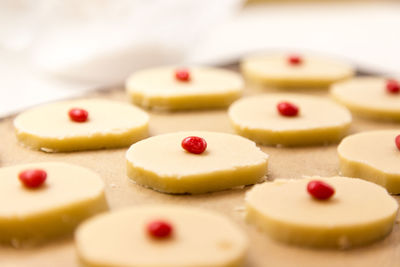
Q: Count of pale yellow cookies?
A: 10